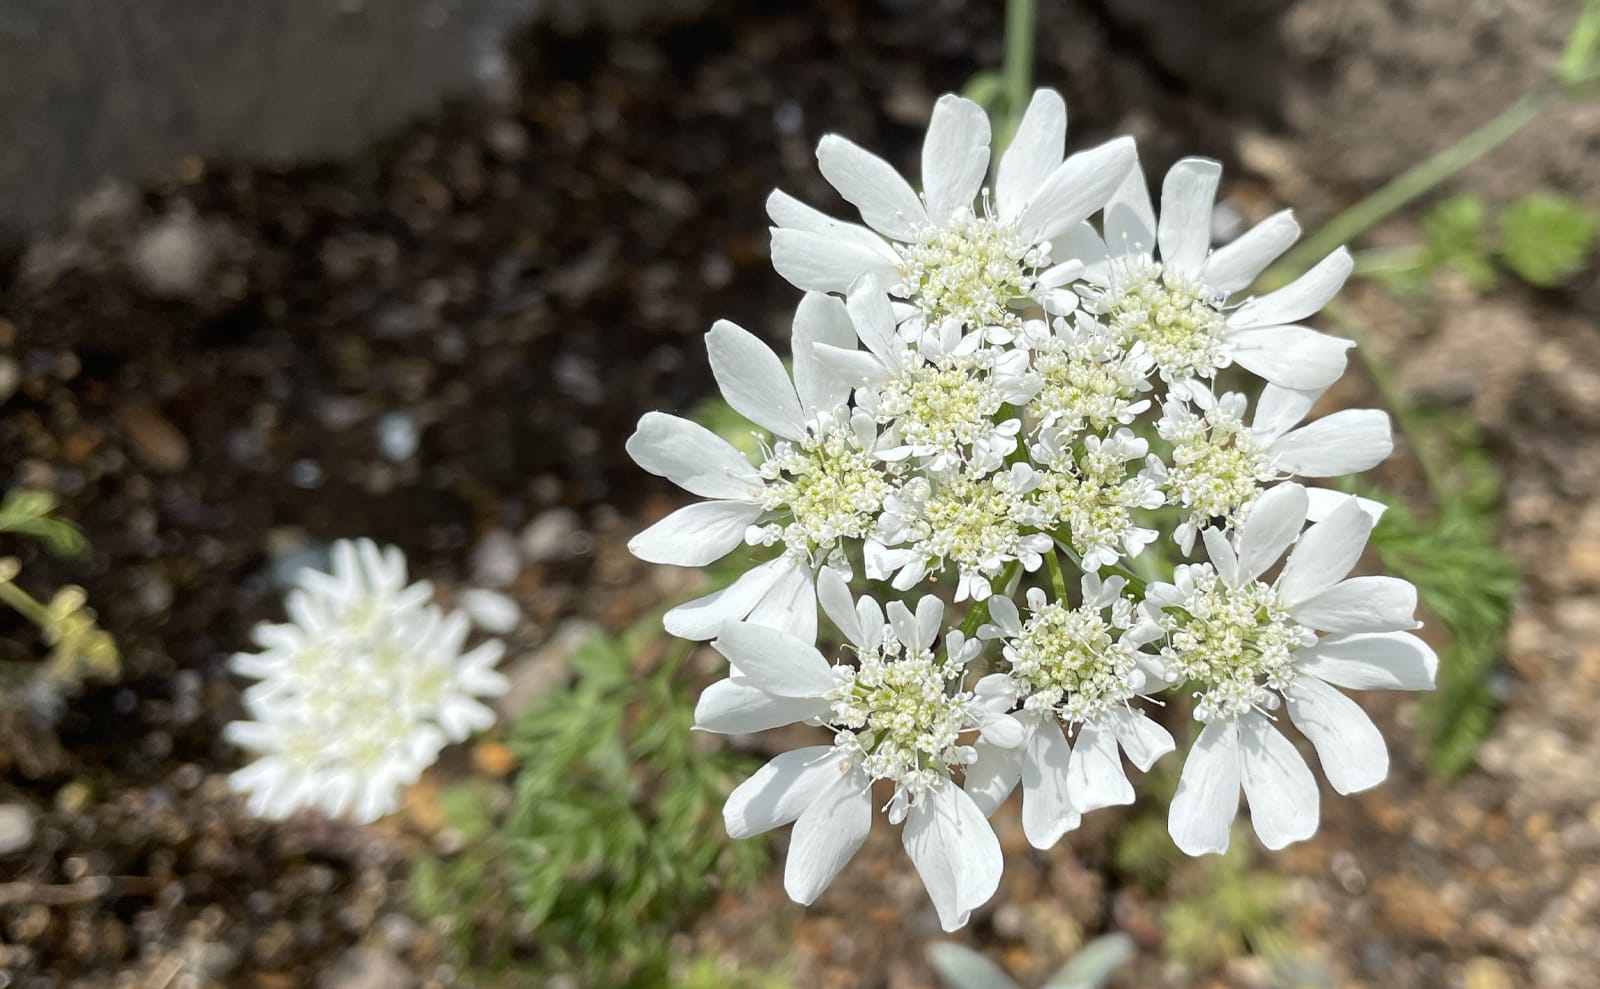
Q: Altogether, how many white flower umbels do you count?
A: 2